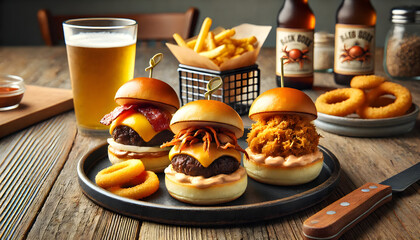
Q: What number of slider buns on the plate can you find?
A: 3